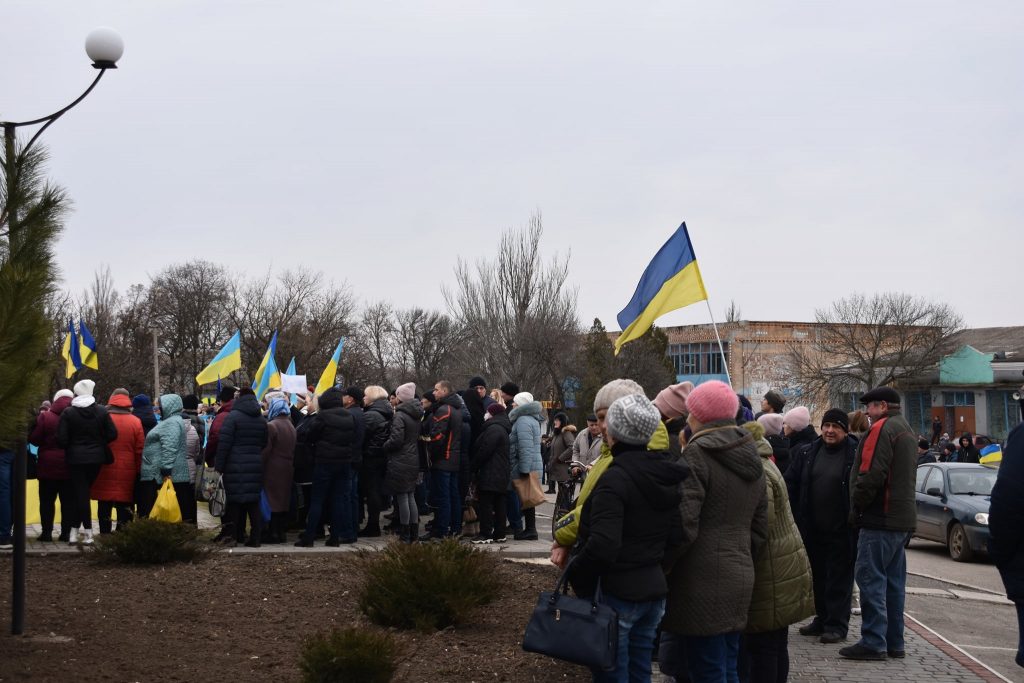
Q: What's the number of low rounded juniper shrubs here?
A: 3